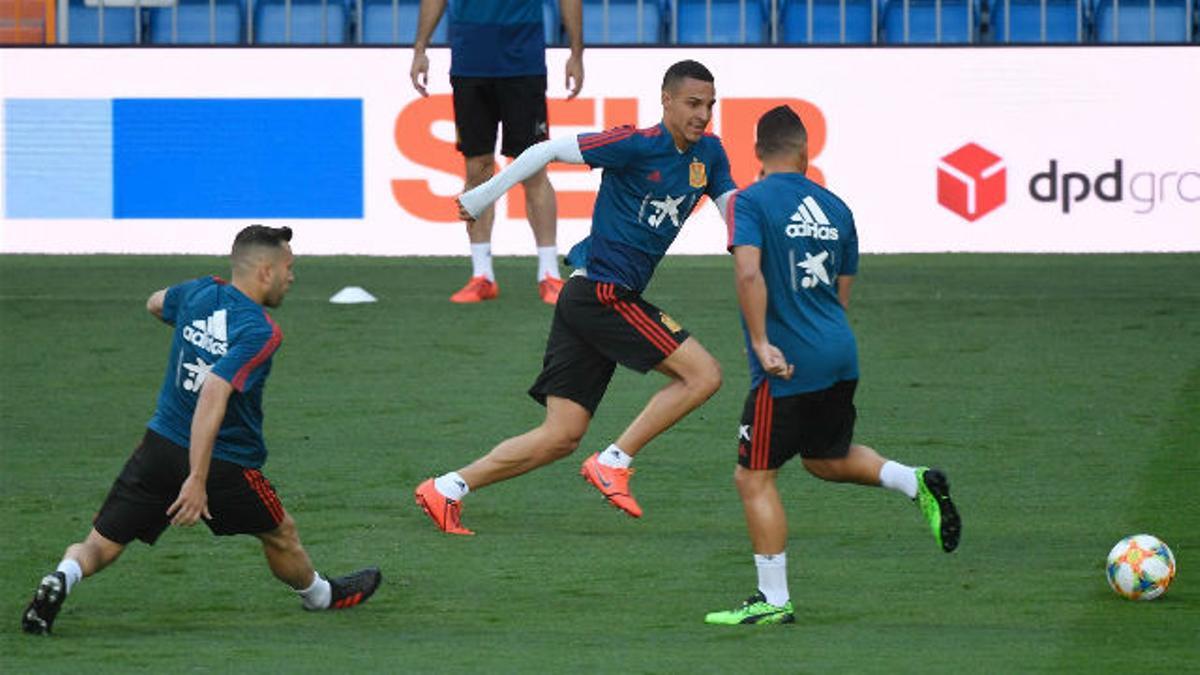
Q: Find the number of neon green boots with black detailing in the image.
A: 2